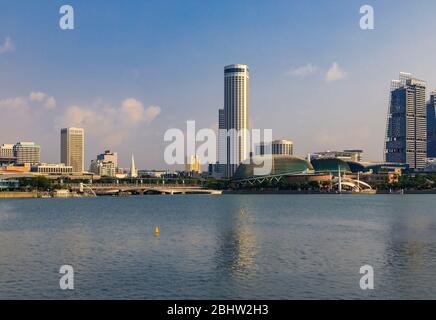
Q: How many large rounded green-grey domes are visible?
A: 2